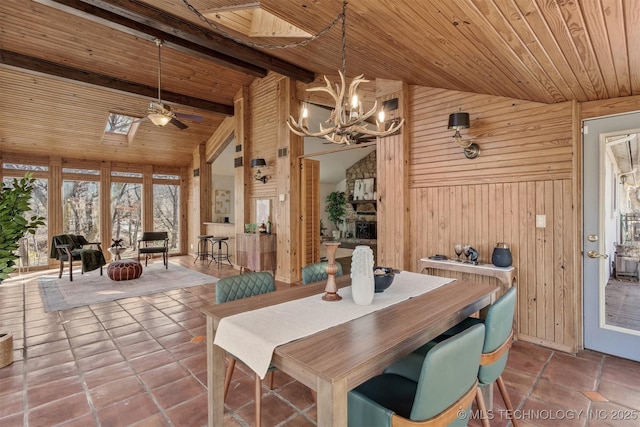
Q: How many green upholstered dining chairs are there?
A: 4